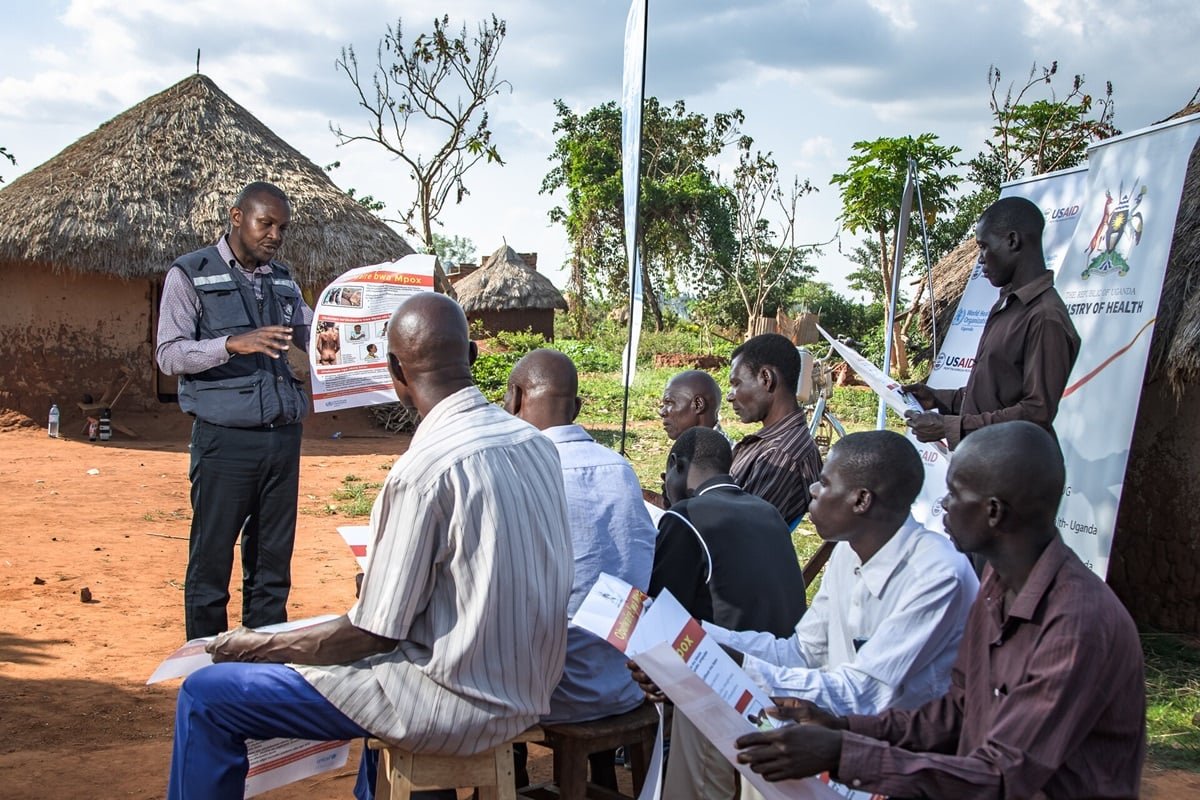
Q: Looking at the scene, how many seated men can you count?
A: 7